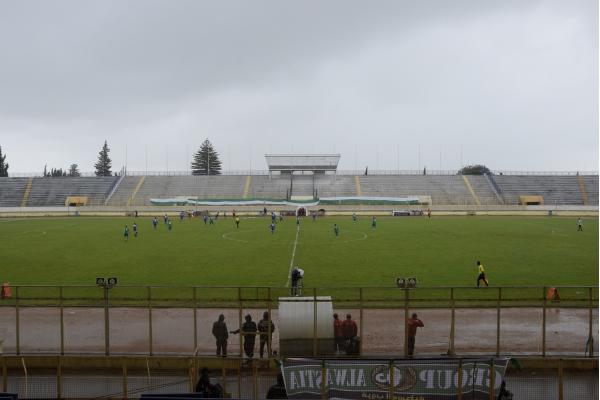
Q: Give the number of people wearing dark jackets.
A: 3